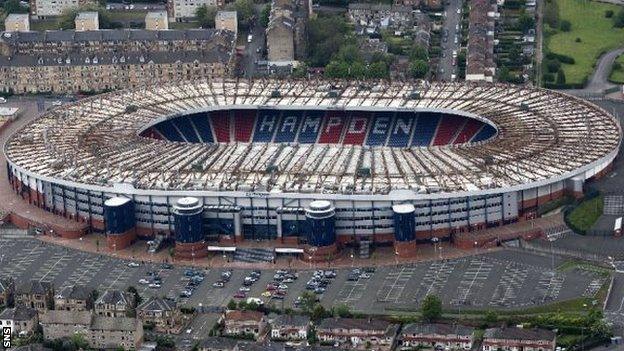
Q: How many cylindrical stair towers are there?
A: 4